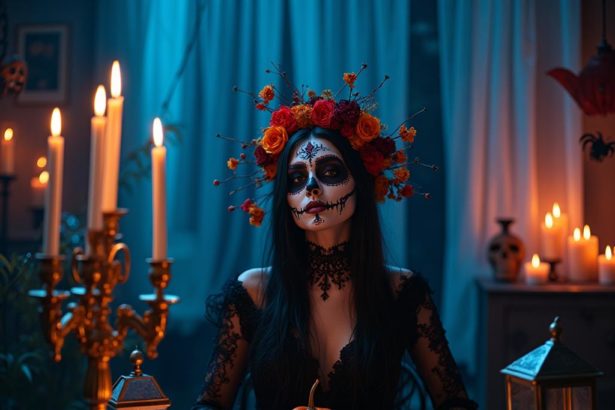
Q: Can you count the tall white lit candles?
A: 4